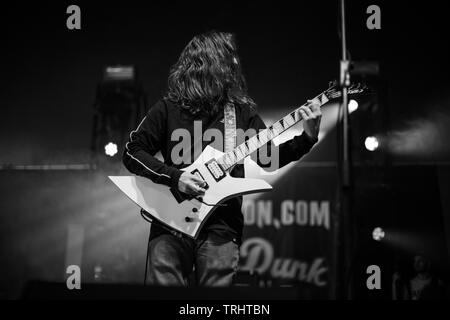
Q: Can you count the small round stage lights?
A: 4